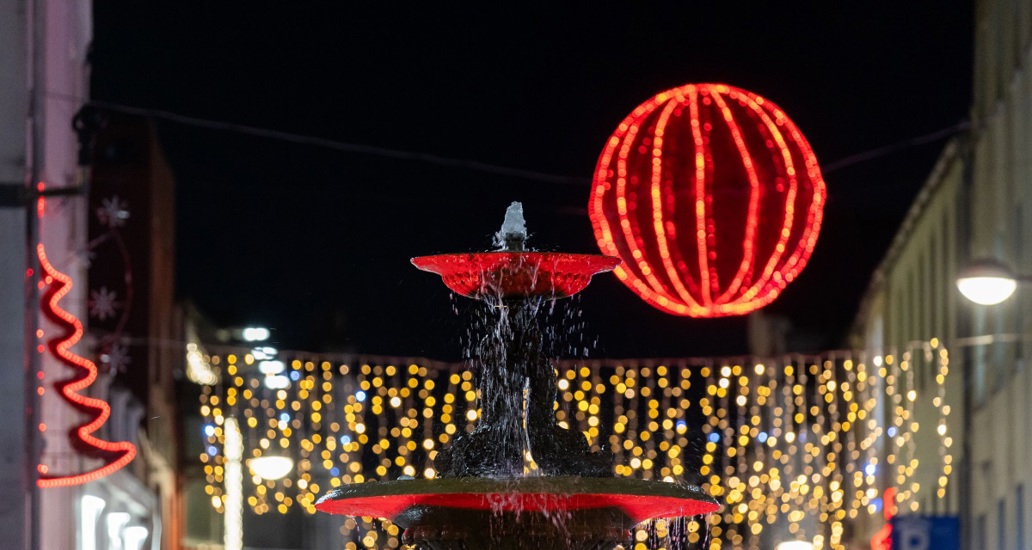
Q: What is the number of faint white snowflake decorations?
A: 3